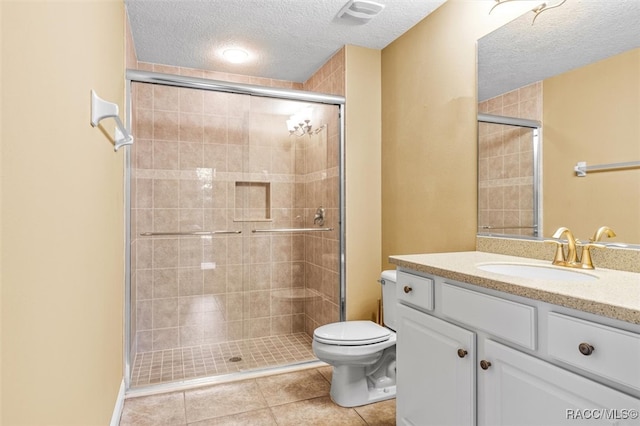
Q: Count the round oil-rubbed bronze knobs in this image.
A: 4